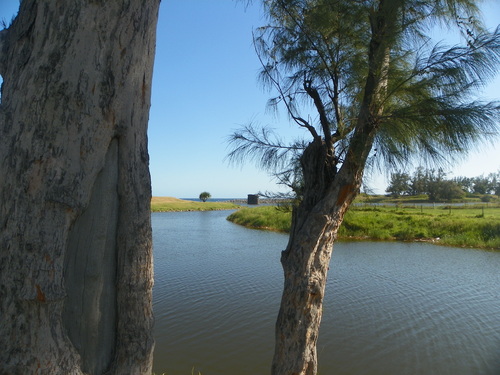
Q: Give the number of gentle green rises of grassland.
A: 2